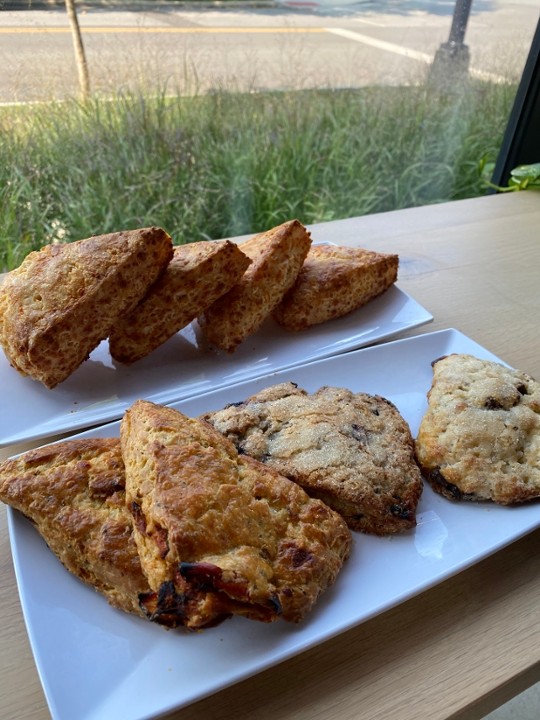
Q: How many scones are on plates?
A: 8